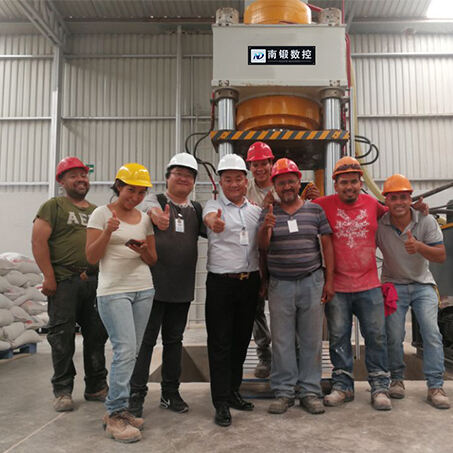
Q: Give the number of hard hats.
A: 8